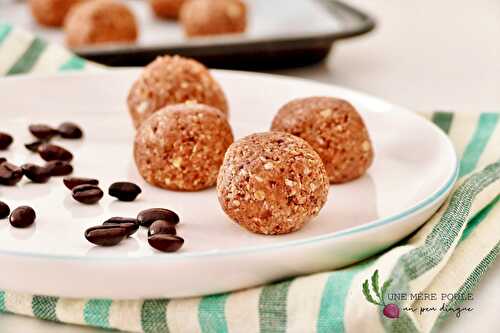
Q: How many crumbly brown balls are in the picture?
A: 8